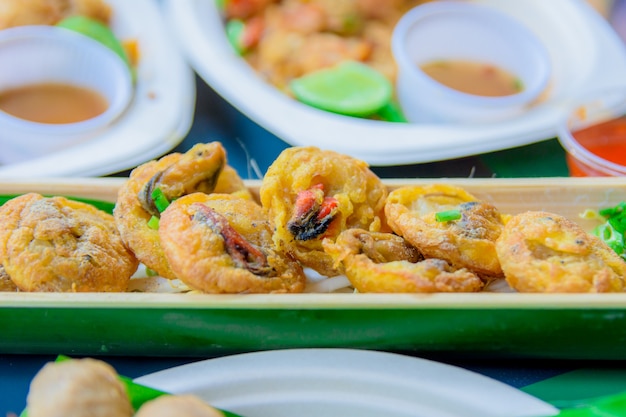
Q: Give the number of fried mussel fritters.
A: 7